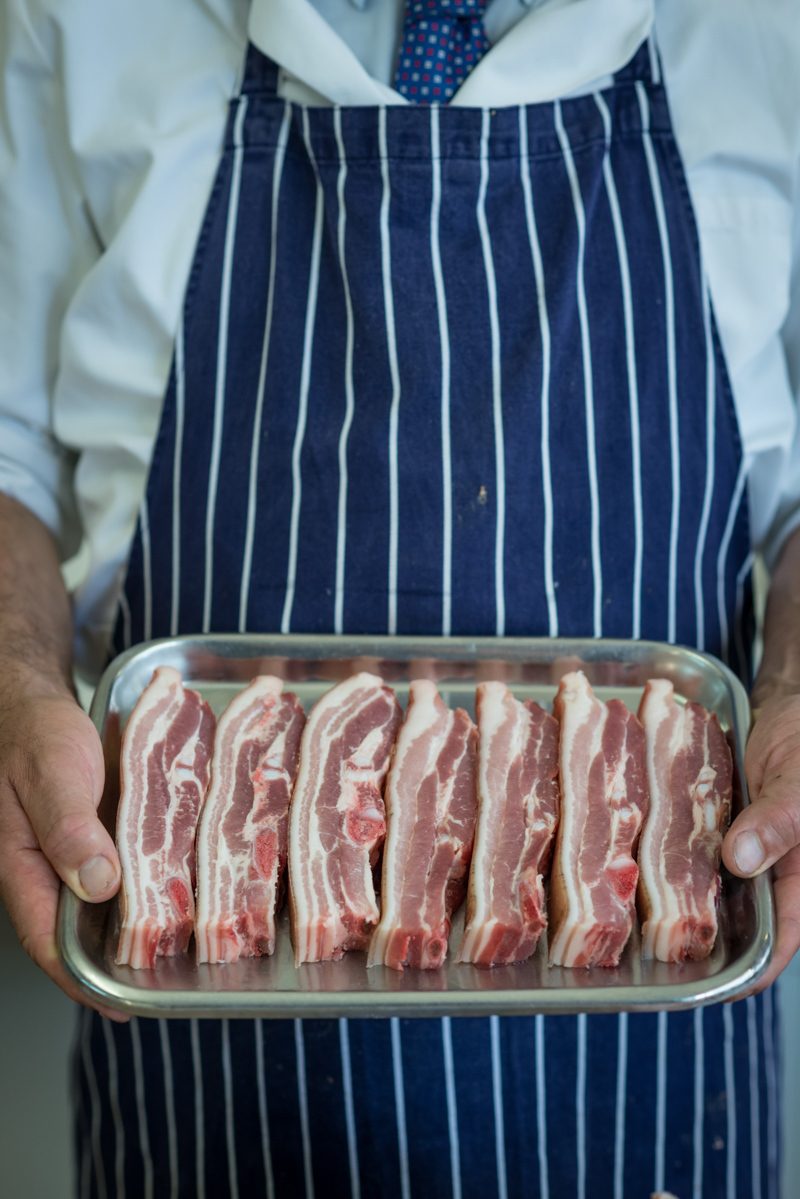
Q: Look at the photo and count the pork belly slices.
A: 7